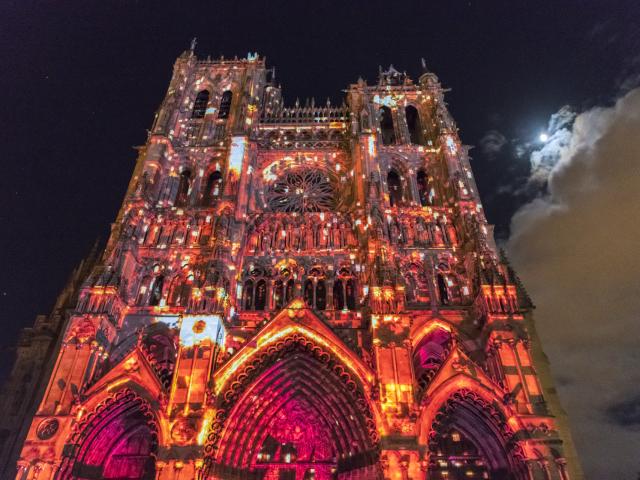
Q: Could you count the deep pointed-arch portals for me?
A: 3